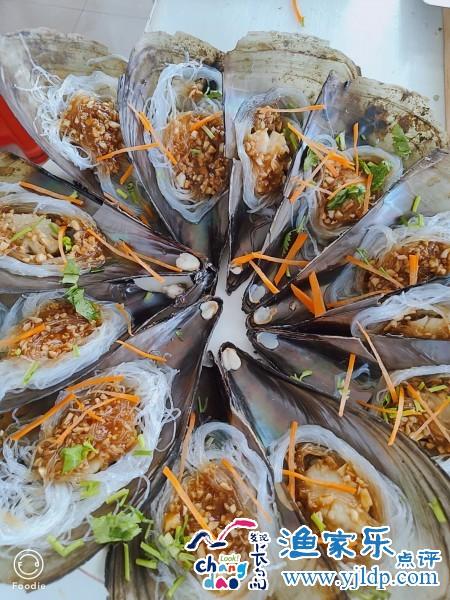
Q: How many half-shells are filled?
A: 12